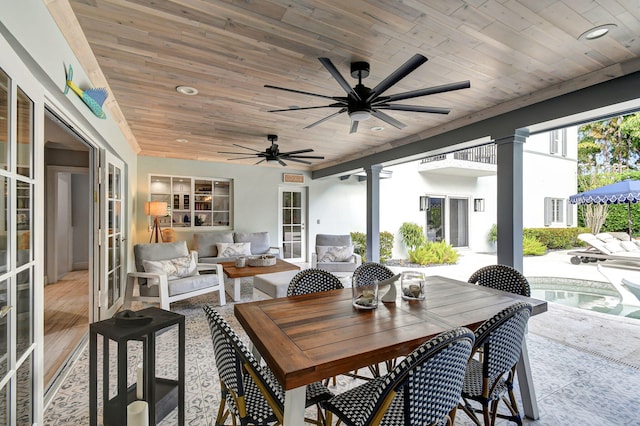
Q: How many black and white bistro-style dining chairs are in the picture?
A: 6